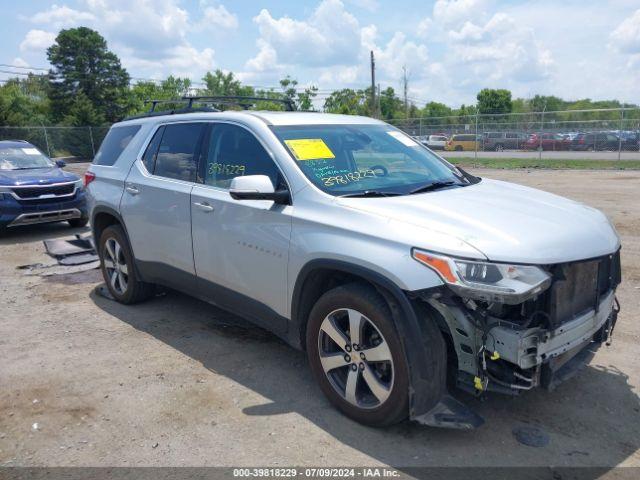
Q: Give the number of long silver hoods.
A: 1